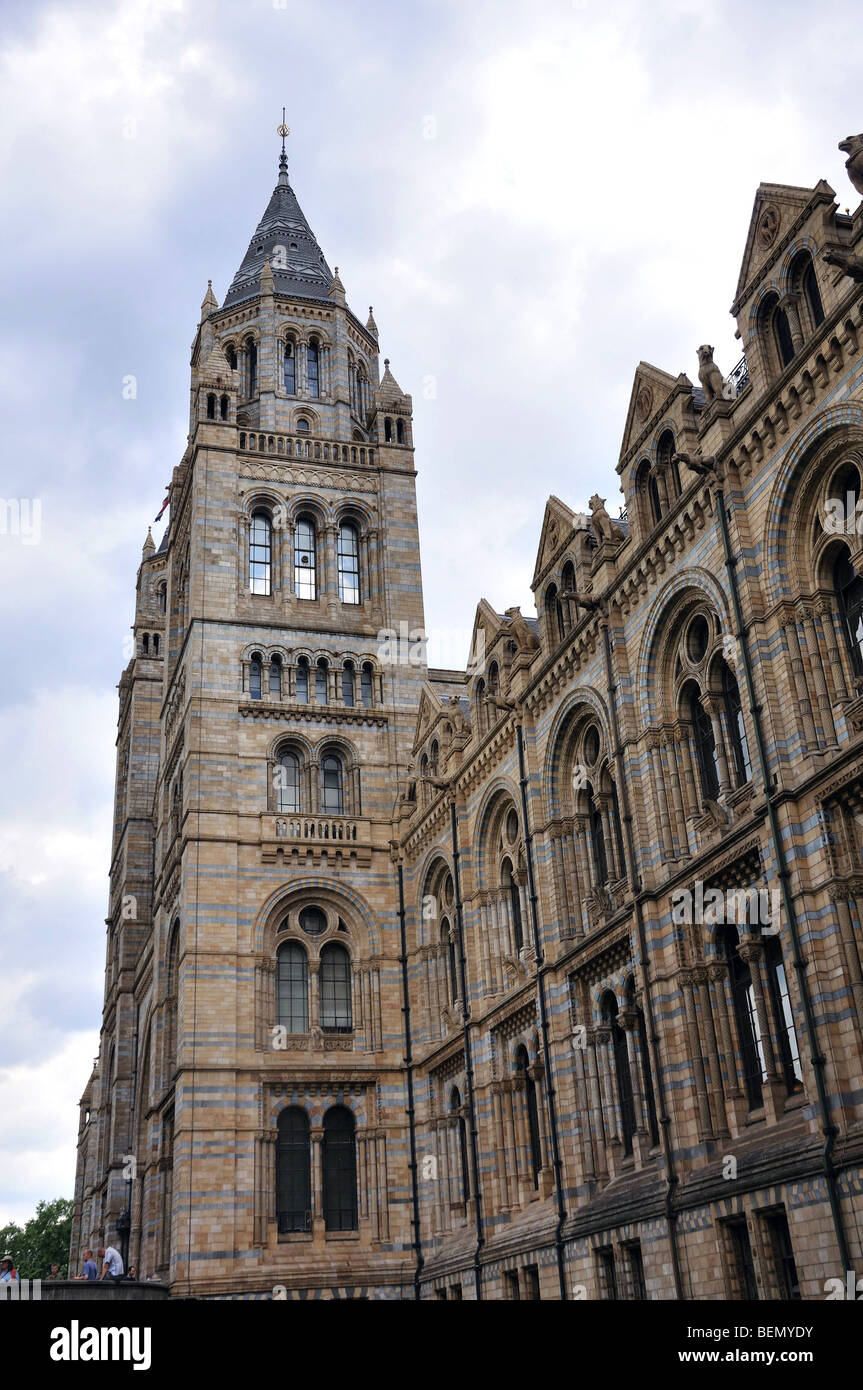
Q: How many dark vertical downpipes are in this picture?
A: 5